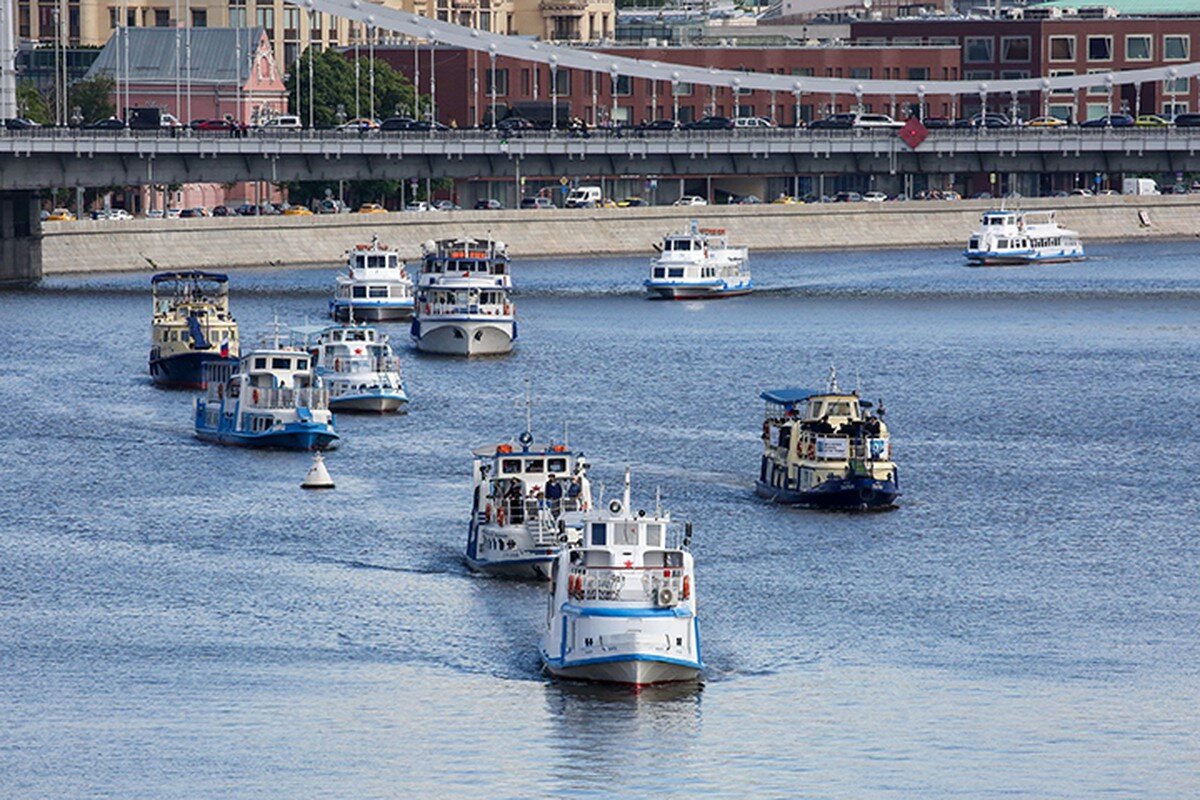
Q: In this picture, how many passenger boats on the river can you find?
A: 10